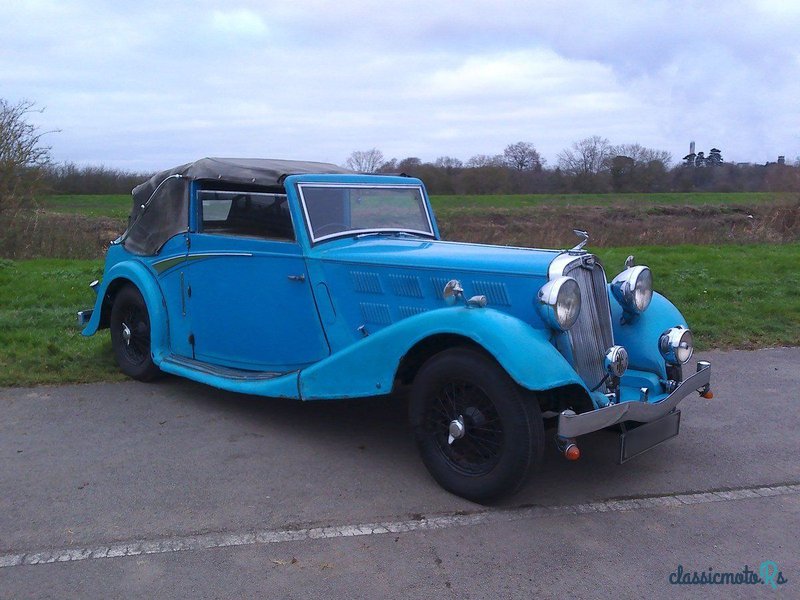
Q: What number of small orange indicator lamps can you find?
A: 2